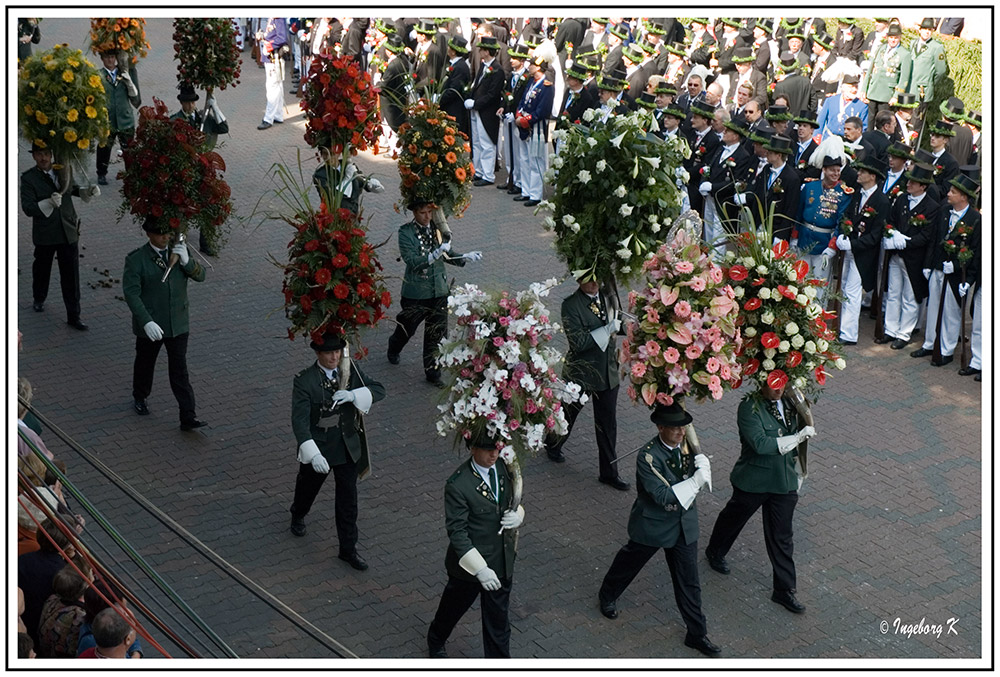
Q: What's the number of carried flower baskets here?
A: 11